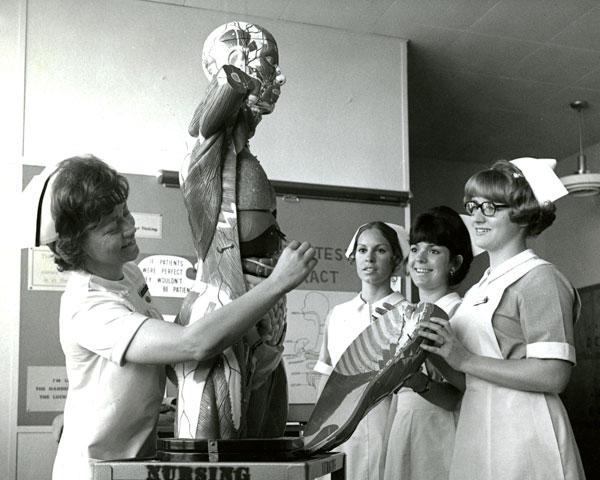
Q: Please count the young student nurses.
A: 3